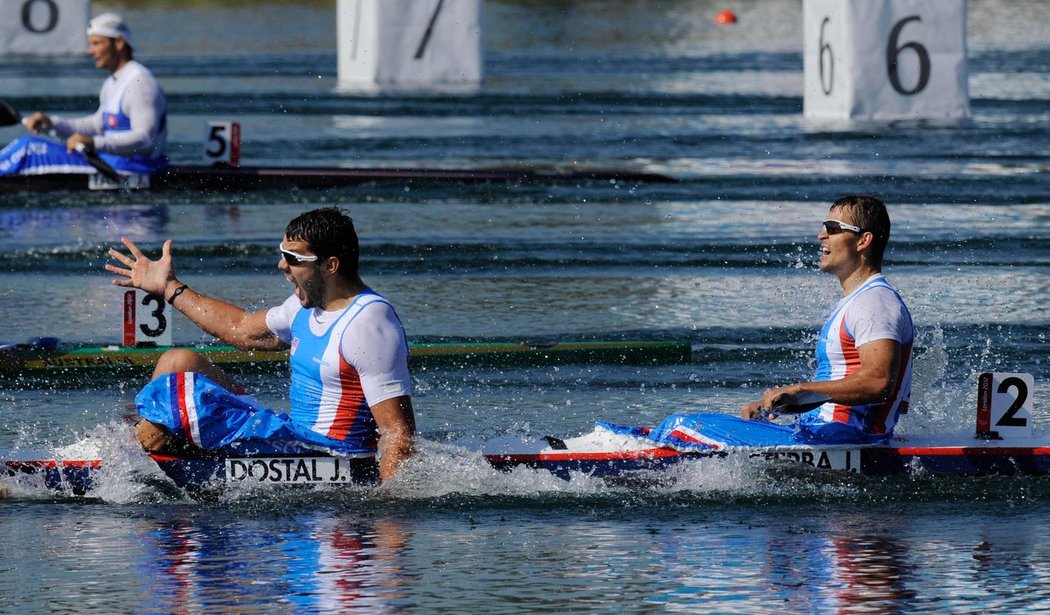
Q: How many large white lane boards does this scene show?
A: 3